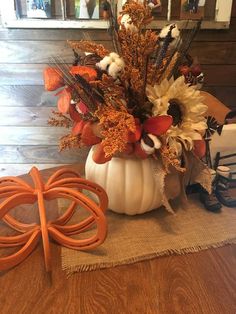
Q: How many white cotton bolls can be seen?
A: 4